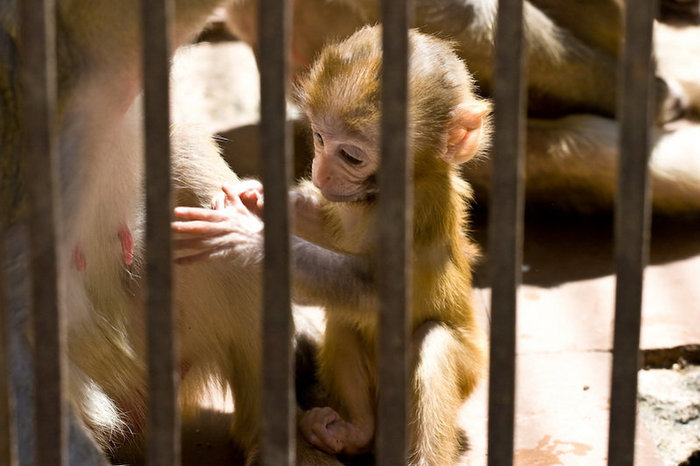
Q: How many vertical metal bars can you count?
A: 6